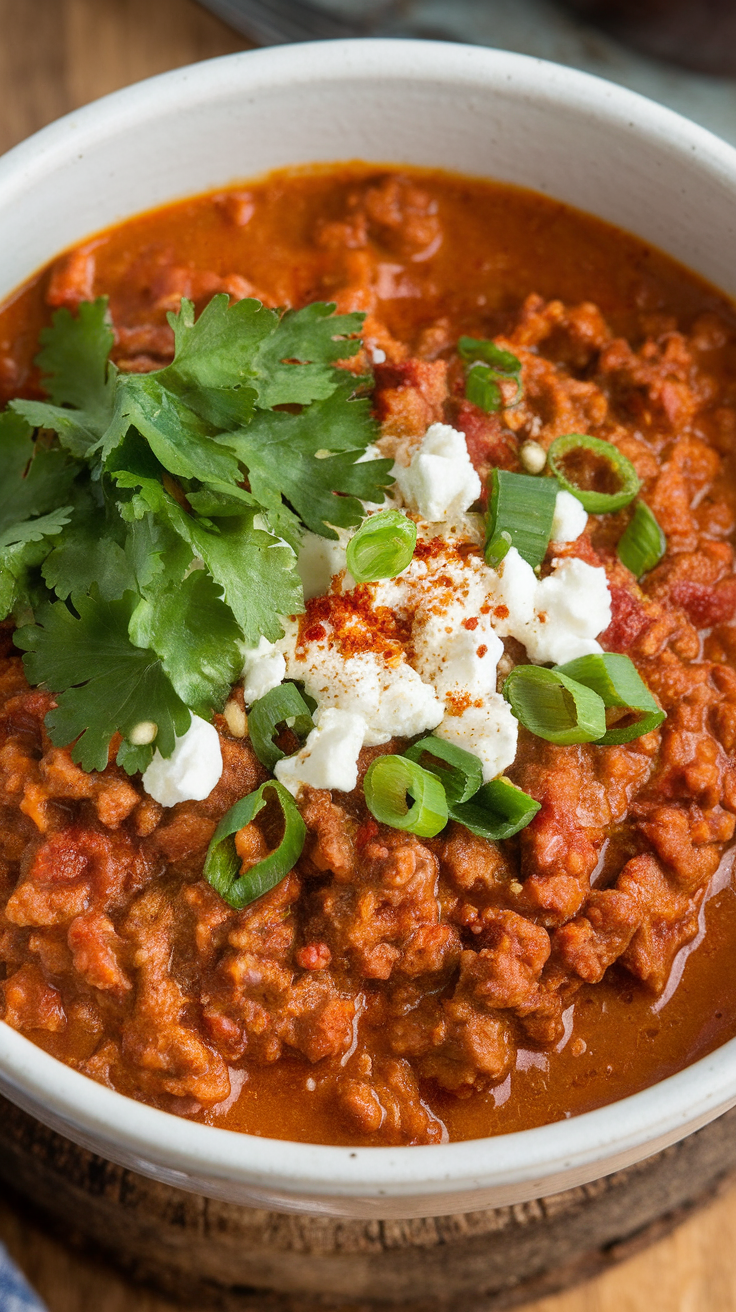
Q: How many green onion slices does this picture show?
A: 12